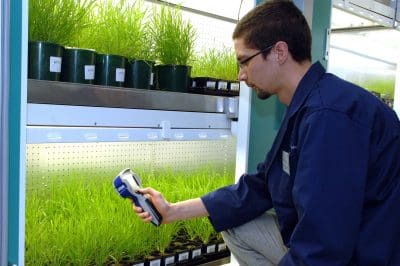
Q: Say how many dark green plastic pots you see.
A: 5